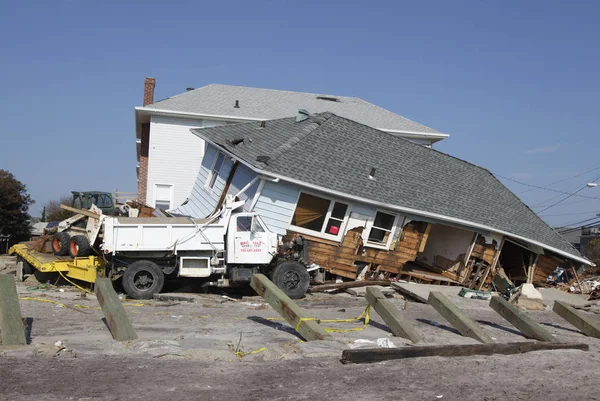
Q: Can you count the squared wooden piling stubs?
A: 7